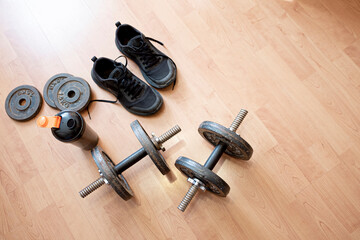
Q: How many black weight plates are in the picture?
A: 7